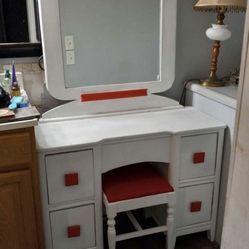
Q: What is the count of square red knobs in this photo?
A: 4